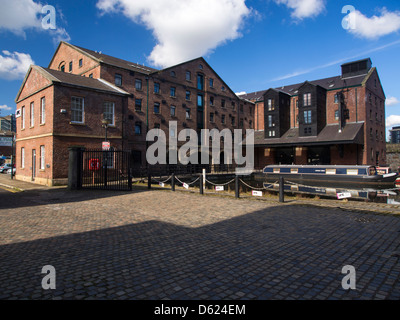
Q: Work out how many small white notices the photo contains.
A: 5